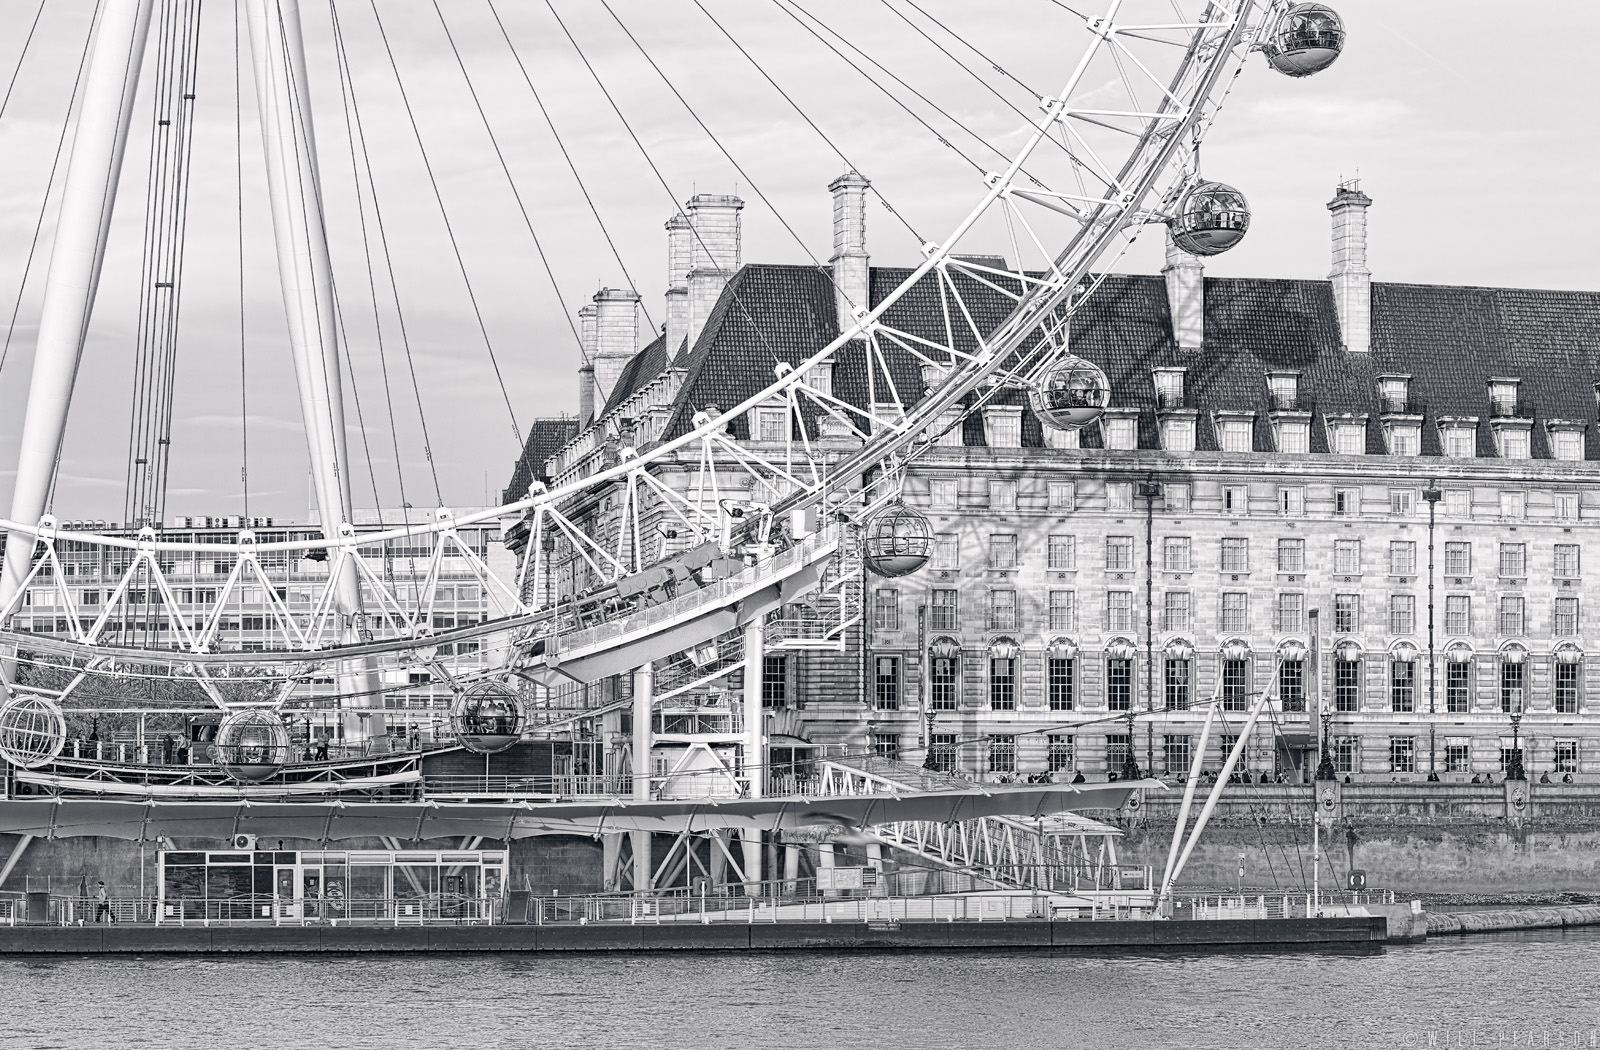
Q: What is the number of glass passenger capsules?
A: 7